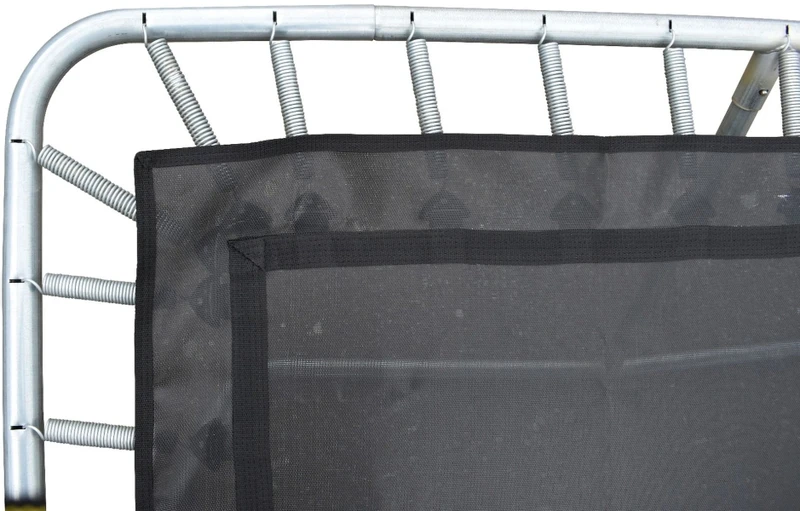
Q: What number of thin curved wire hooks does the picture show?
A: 9